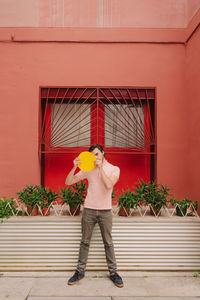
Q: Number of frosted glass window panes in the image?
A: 2